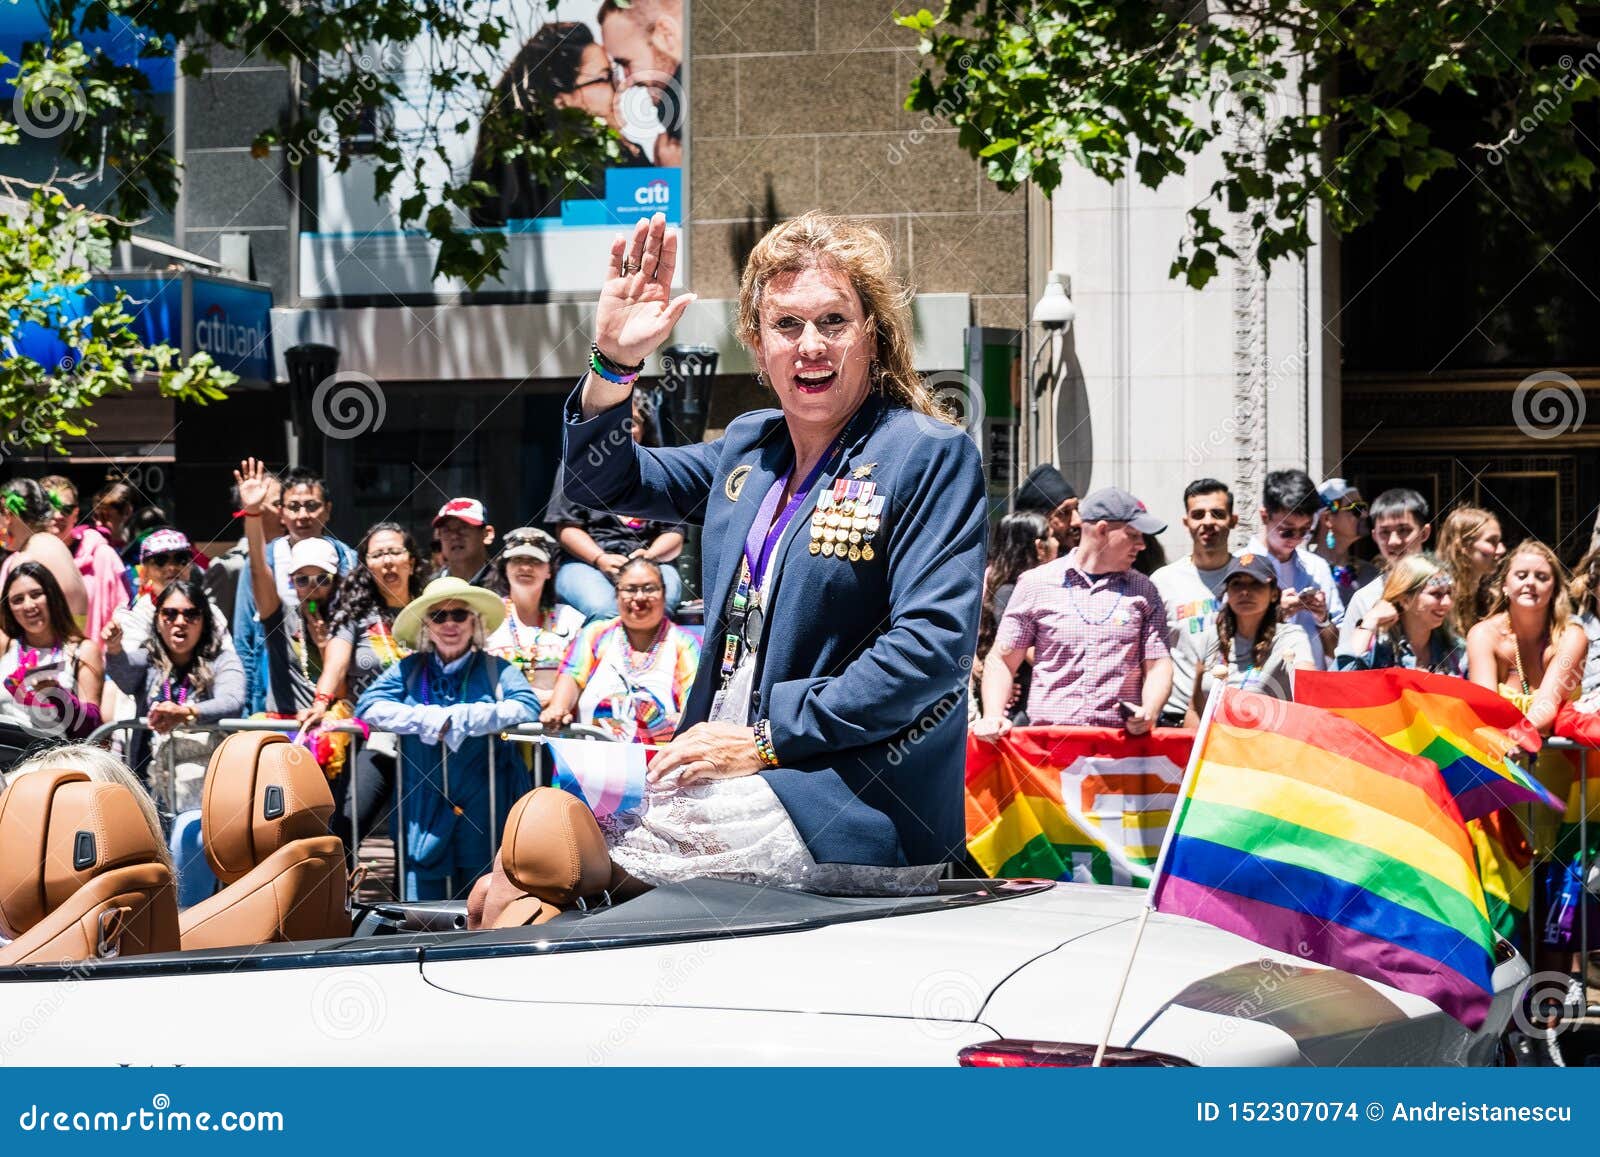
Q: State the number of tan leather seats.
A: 3